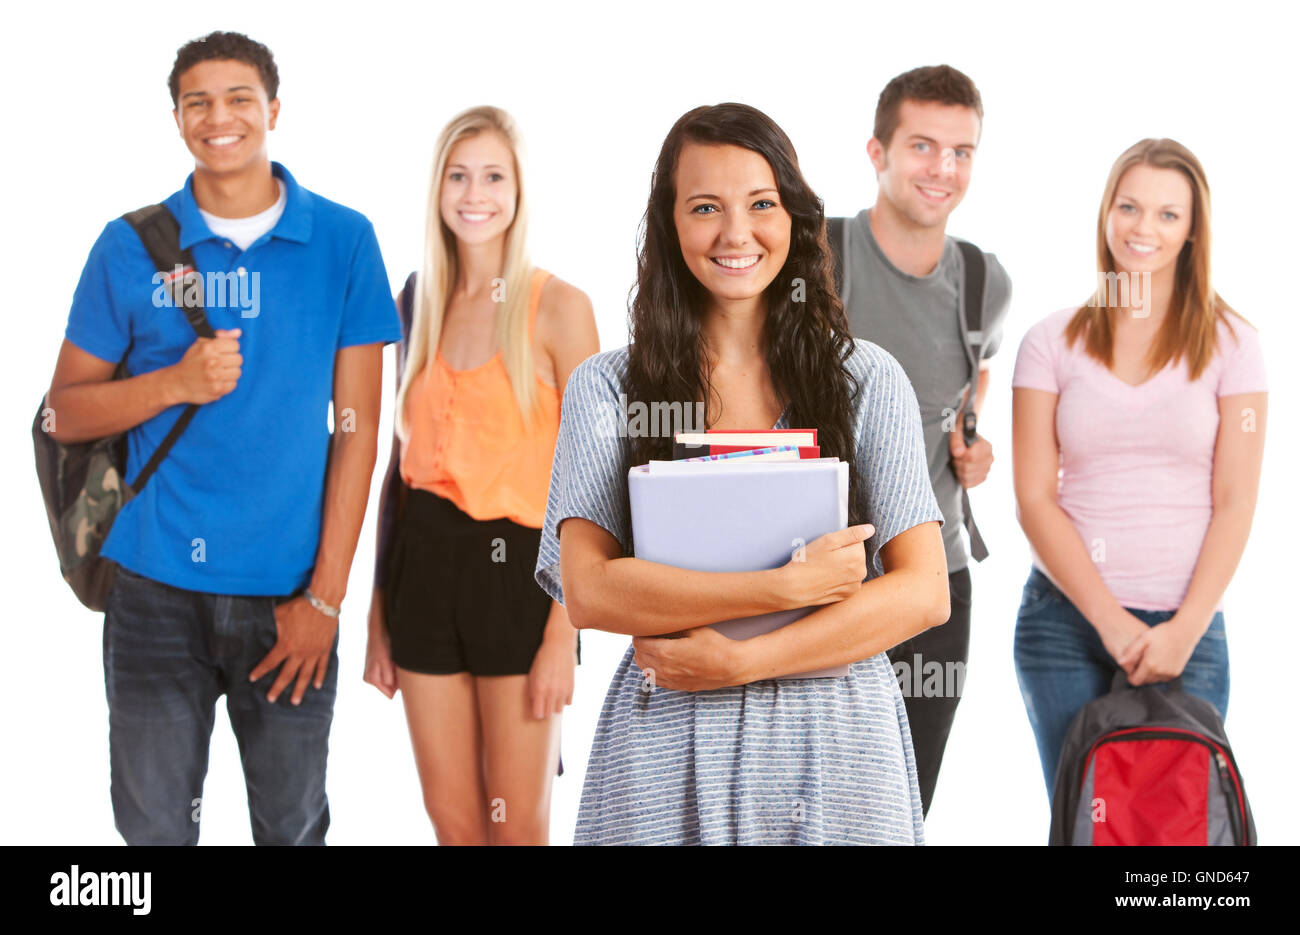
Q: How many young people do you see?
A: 5